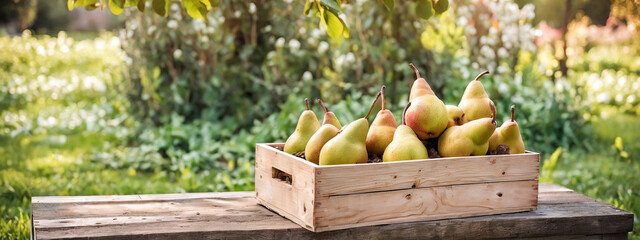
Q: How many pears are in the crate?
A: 11